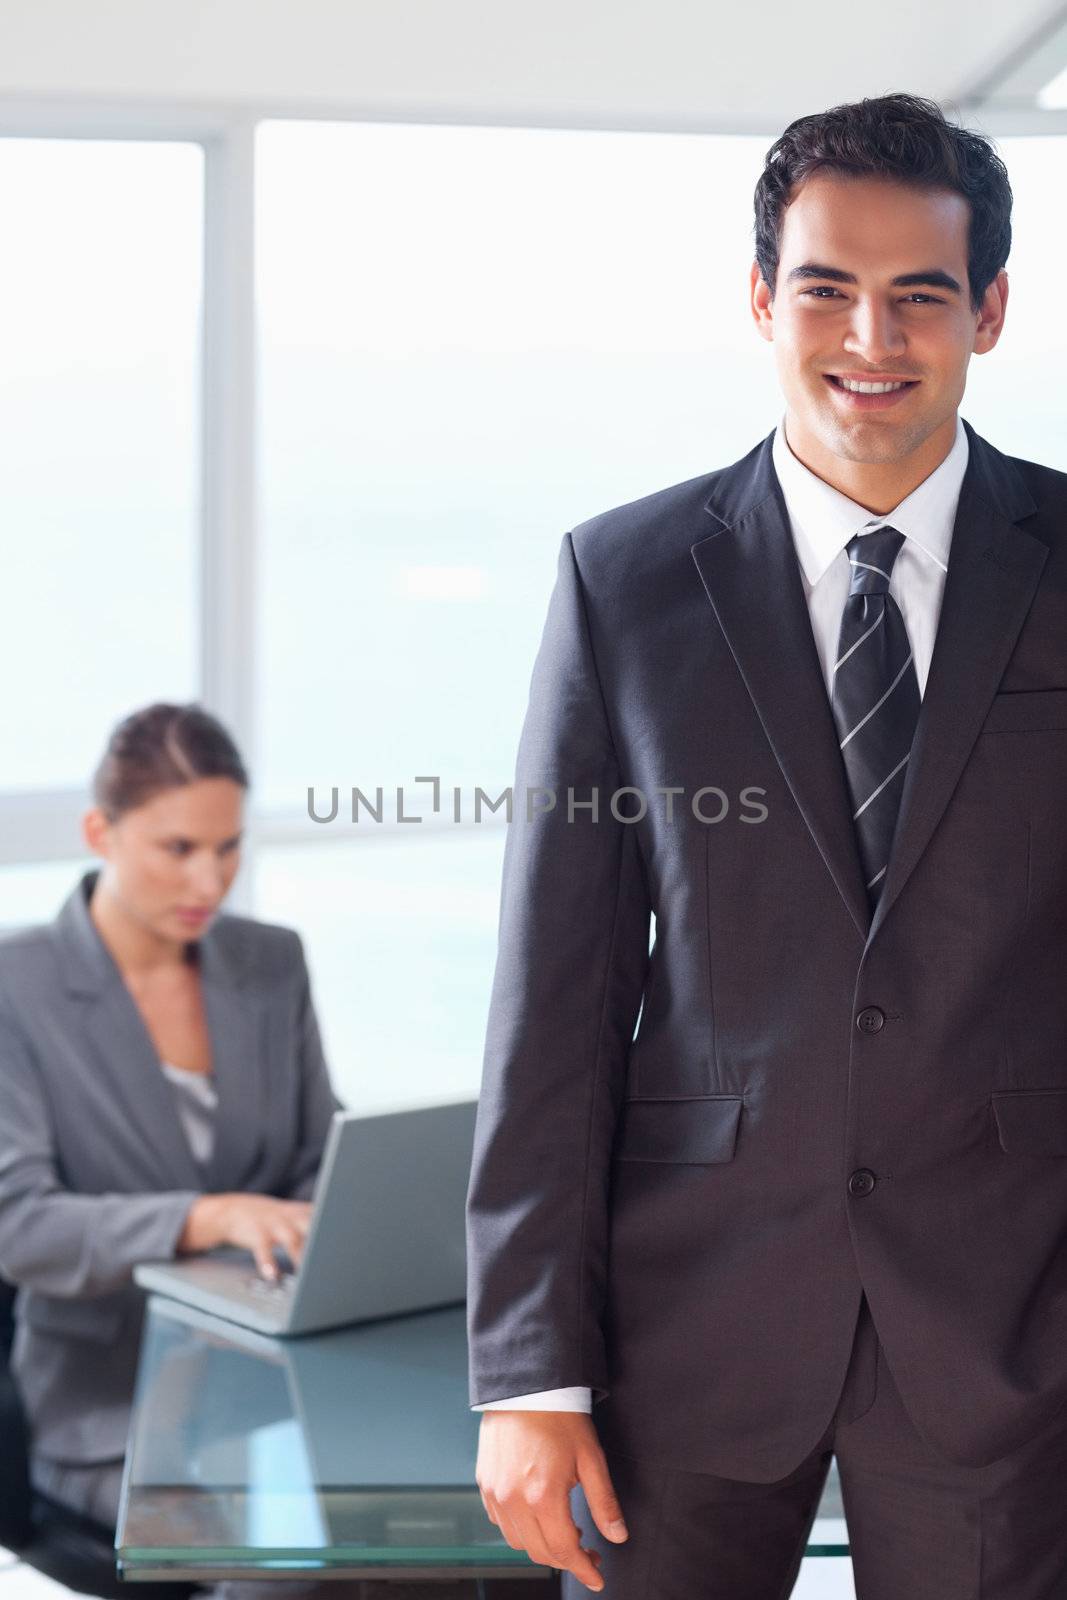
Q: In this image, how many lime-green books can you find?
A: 0